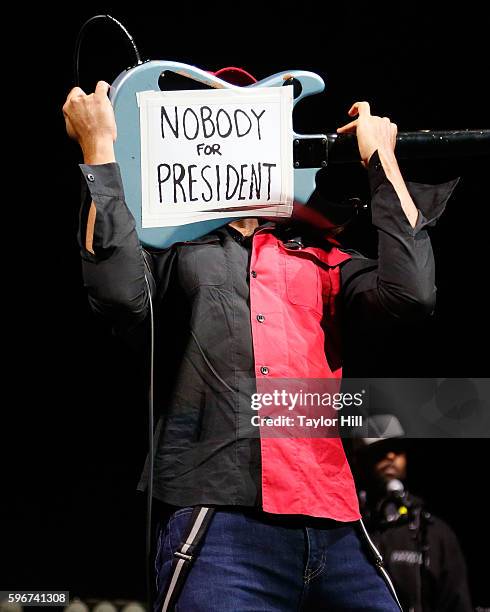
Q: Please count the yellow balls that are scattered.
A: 0